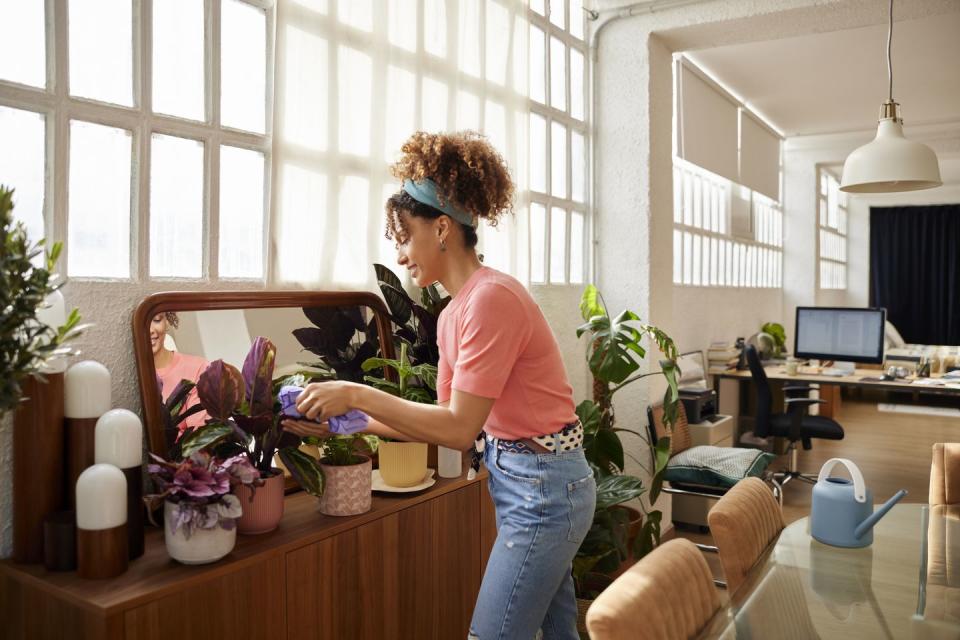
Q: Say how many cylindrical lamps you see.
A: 4